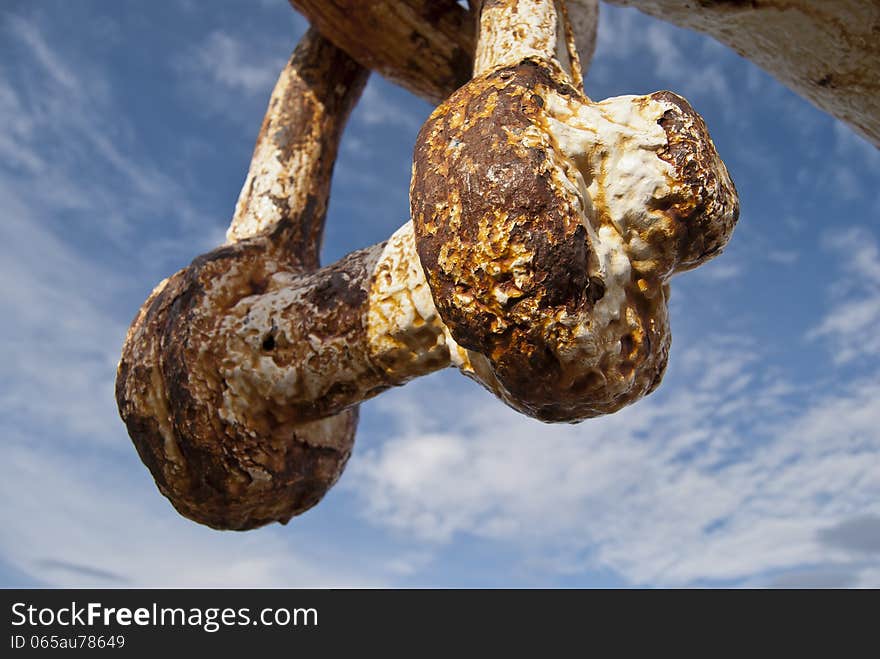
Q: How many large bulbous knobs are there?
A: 2